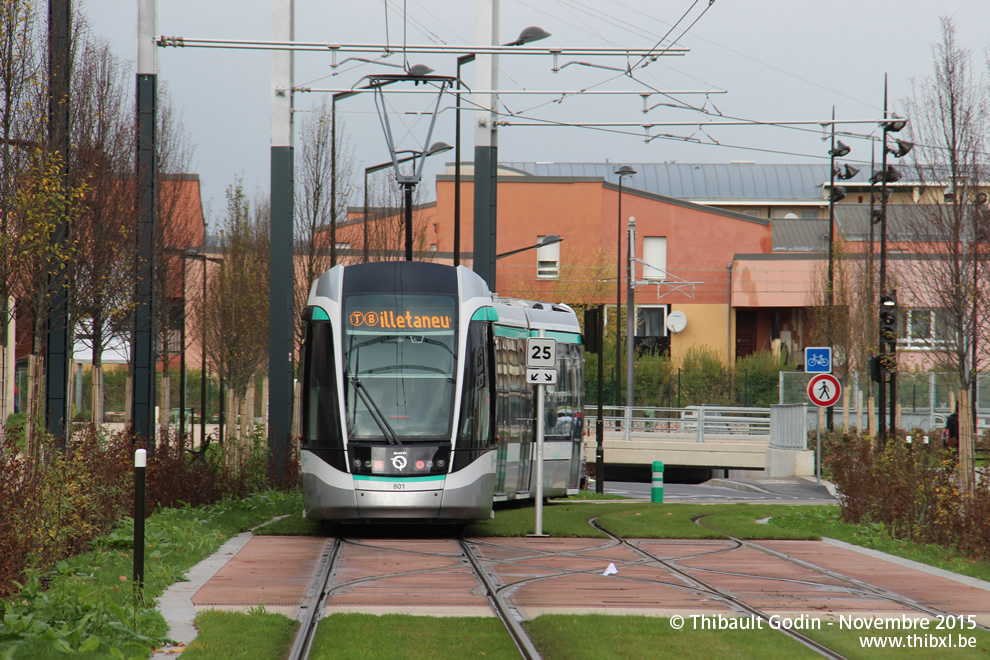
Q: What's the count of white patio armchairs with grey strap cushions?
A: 0